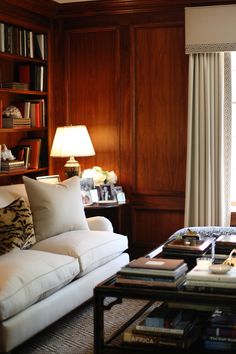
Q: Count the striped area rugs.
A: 1